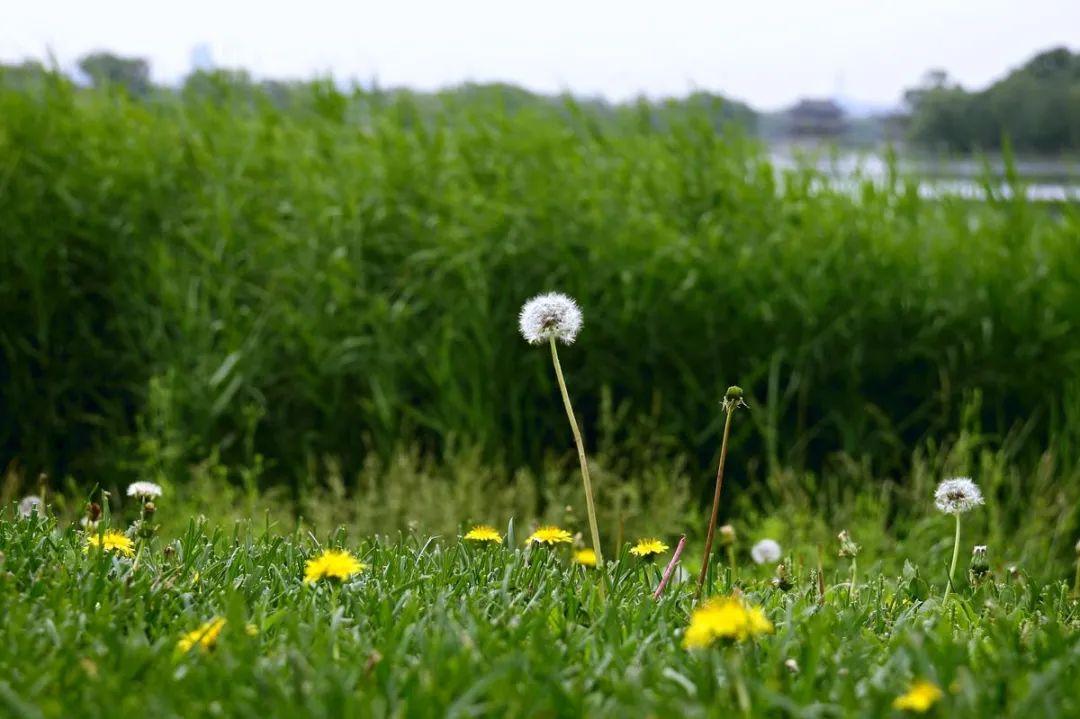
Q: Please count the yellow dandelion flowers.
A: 9